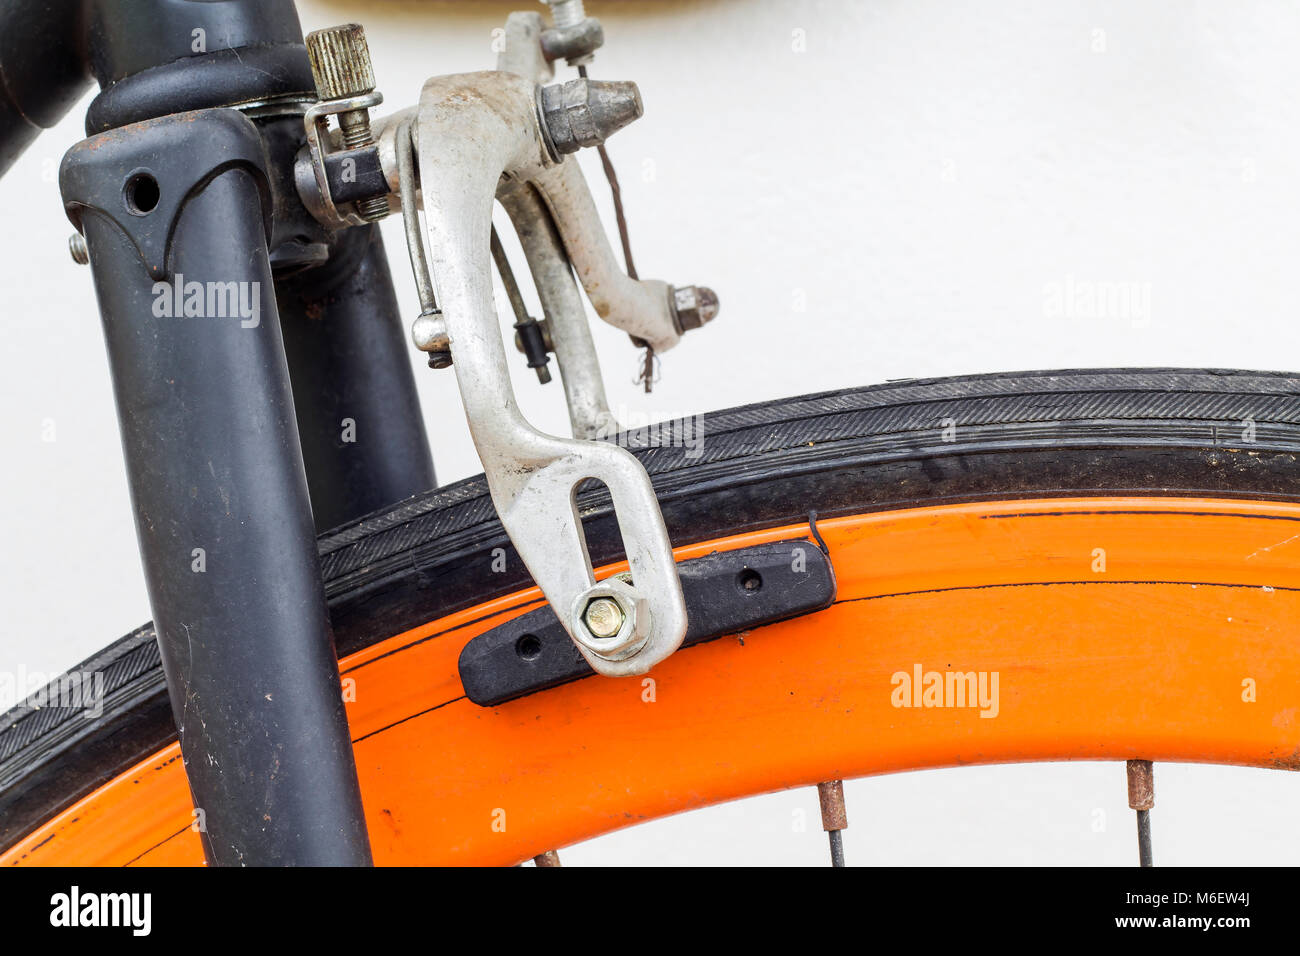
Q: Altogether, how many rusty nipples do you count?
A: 3